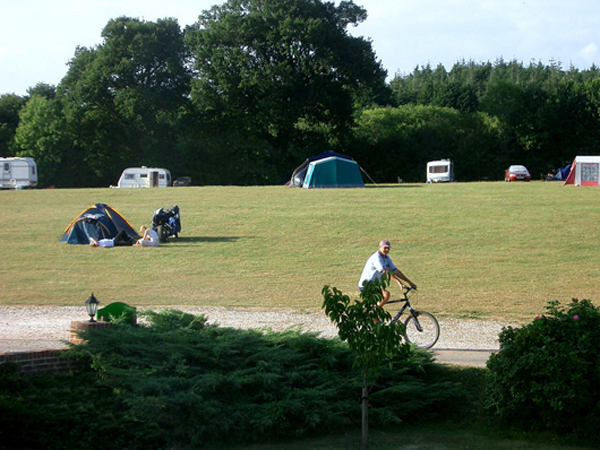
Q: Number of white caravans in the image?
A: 3